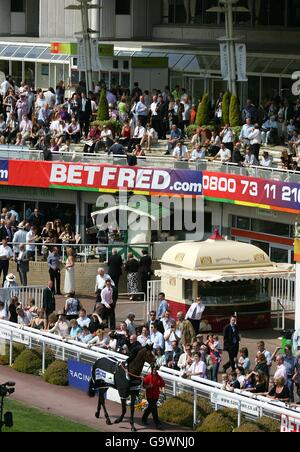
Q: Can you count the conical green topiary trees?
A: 4